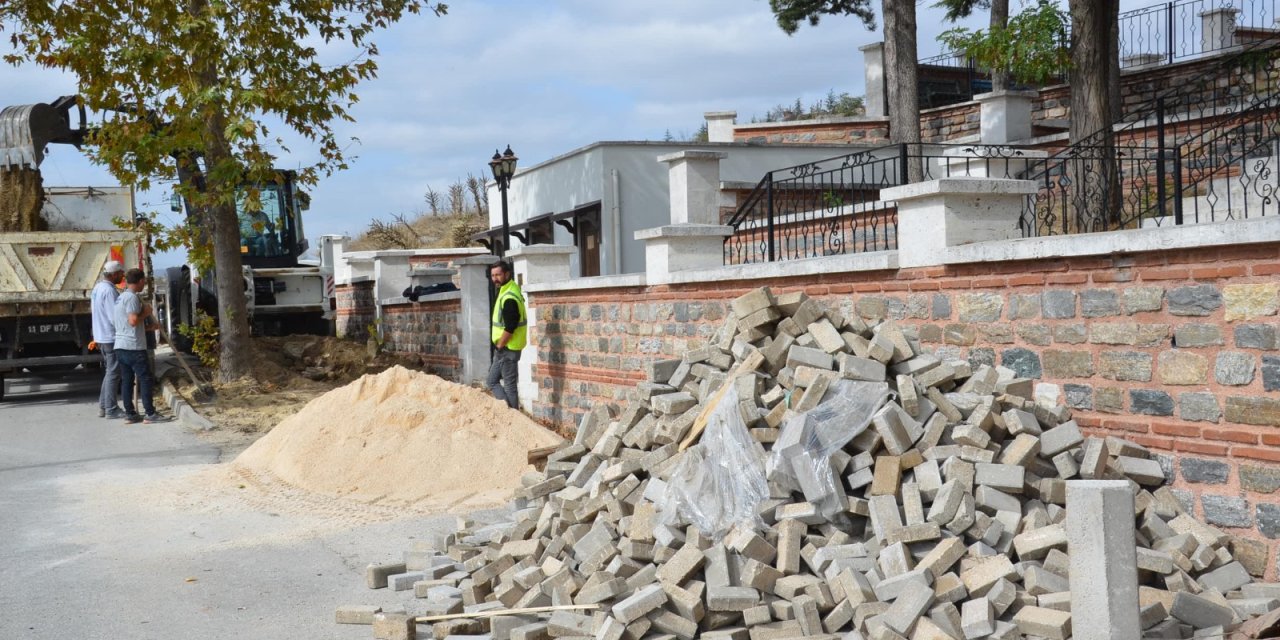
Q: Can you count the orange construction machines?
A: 0